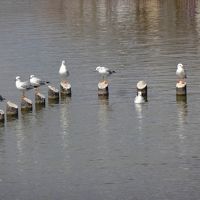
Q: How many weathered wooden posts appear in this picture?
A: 9